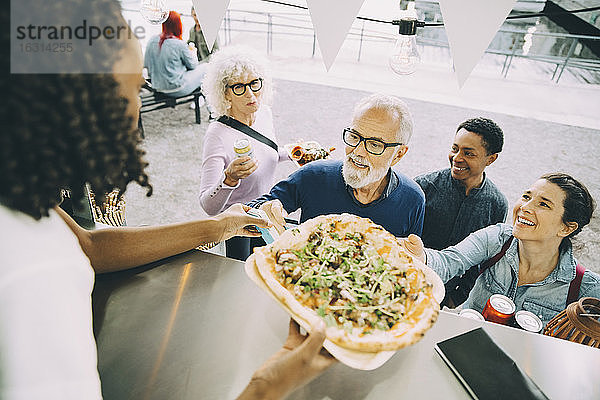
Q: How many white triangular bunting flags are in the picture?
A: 3